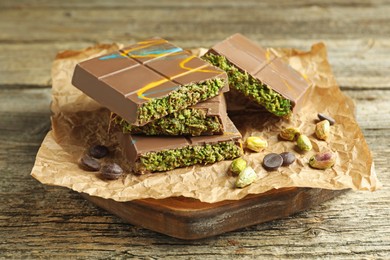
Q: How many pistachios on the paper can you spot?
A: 7